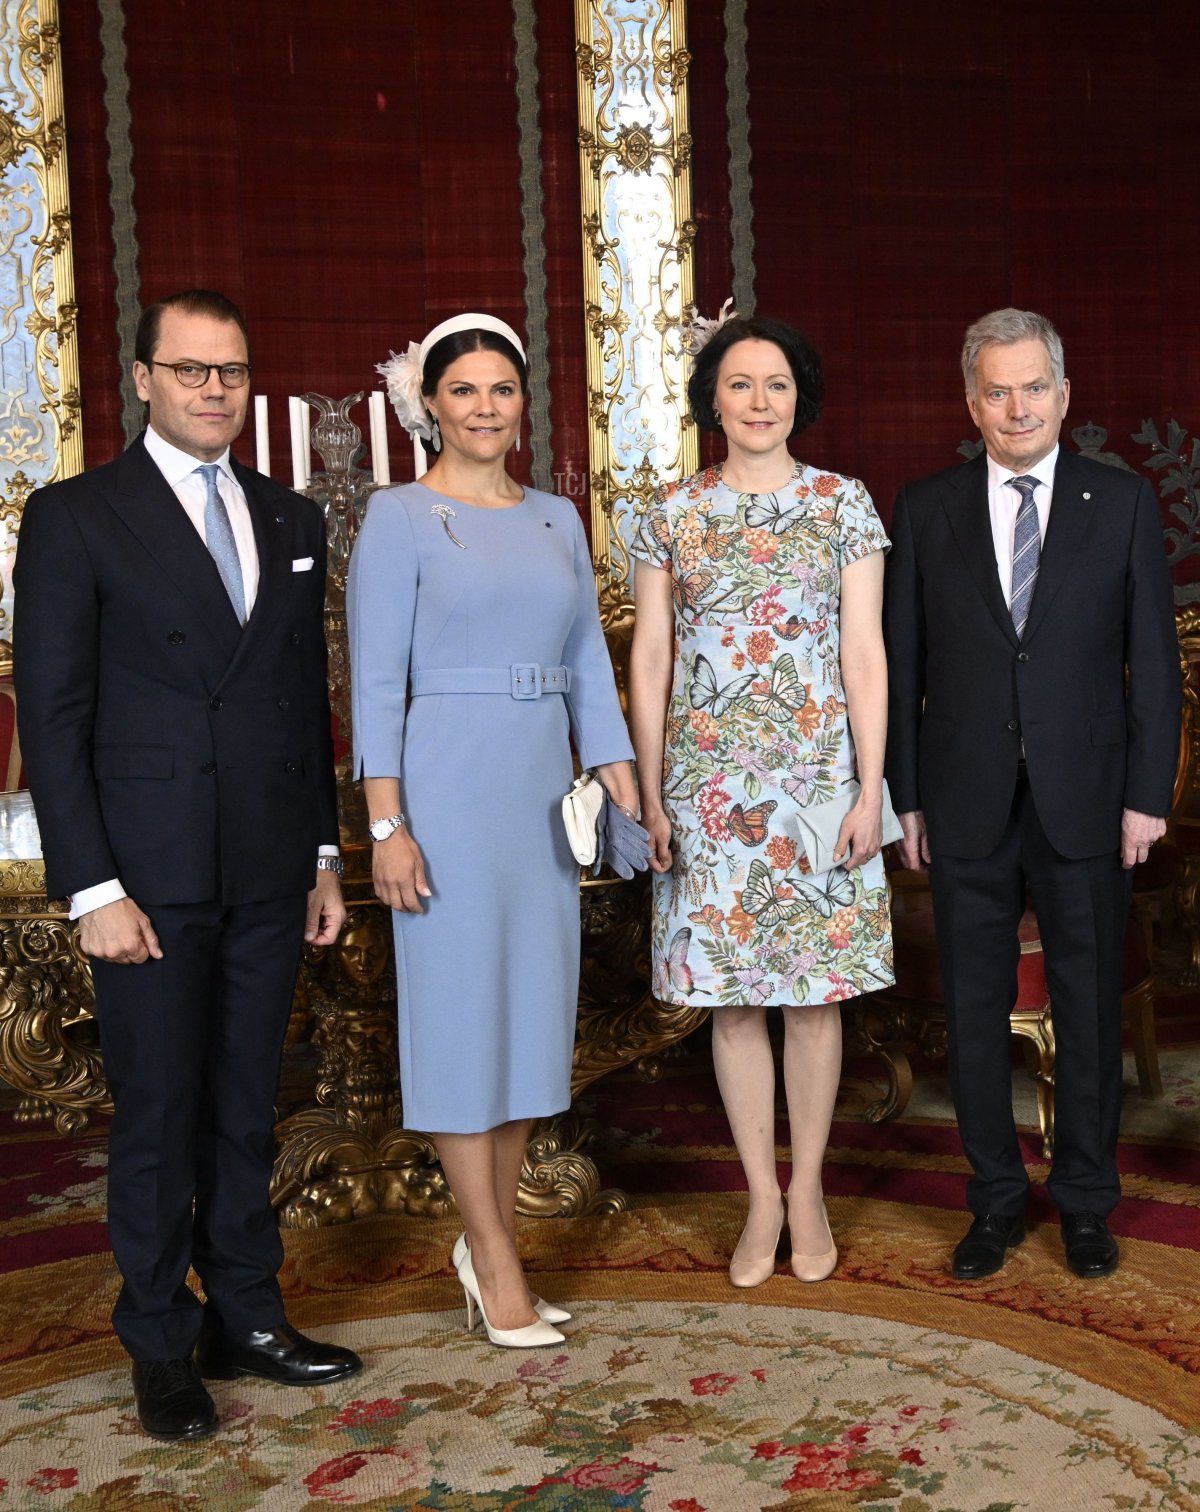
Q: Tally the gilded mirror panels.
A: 2